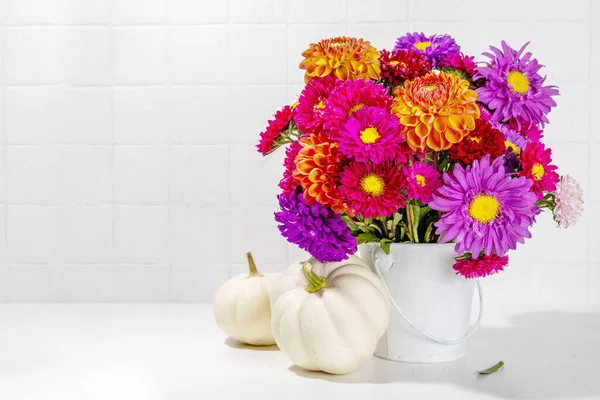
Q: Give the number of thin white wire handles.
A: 1